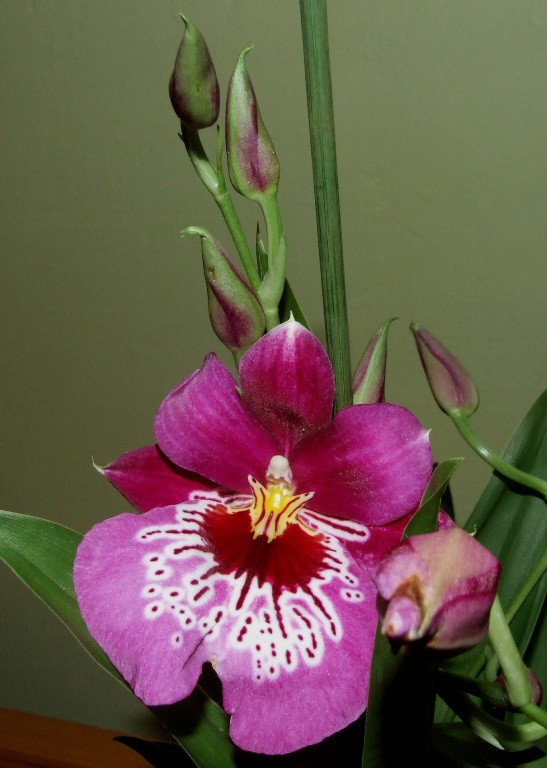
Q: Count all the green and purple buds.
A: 5